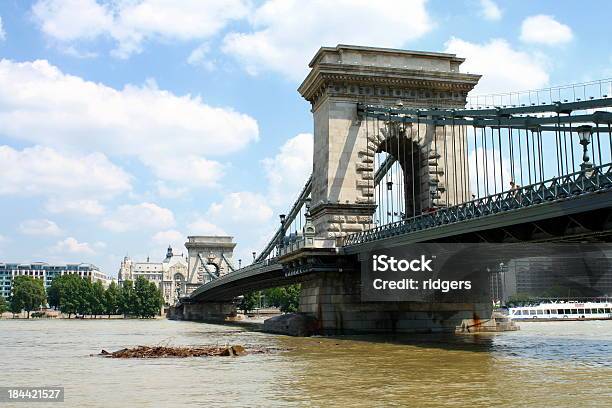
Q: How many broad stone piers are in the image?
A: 2